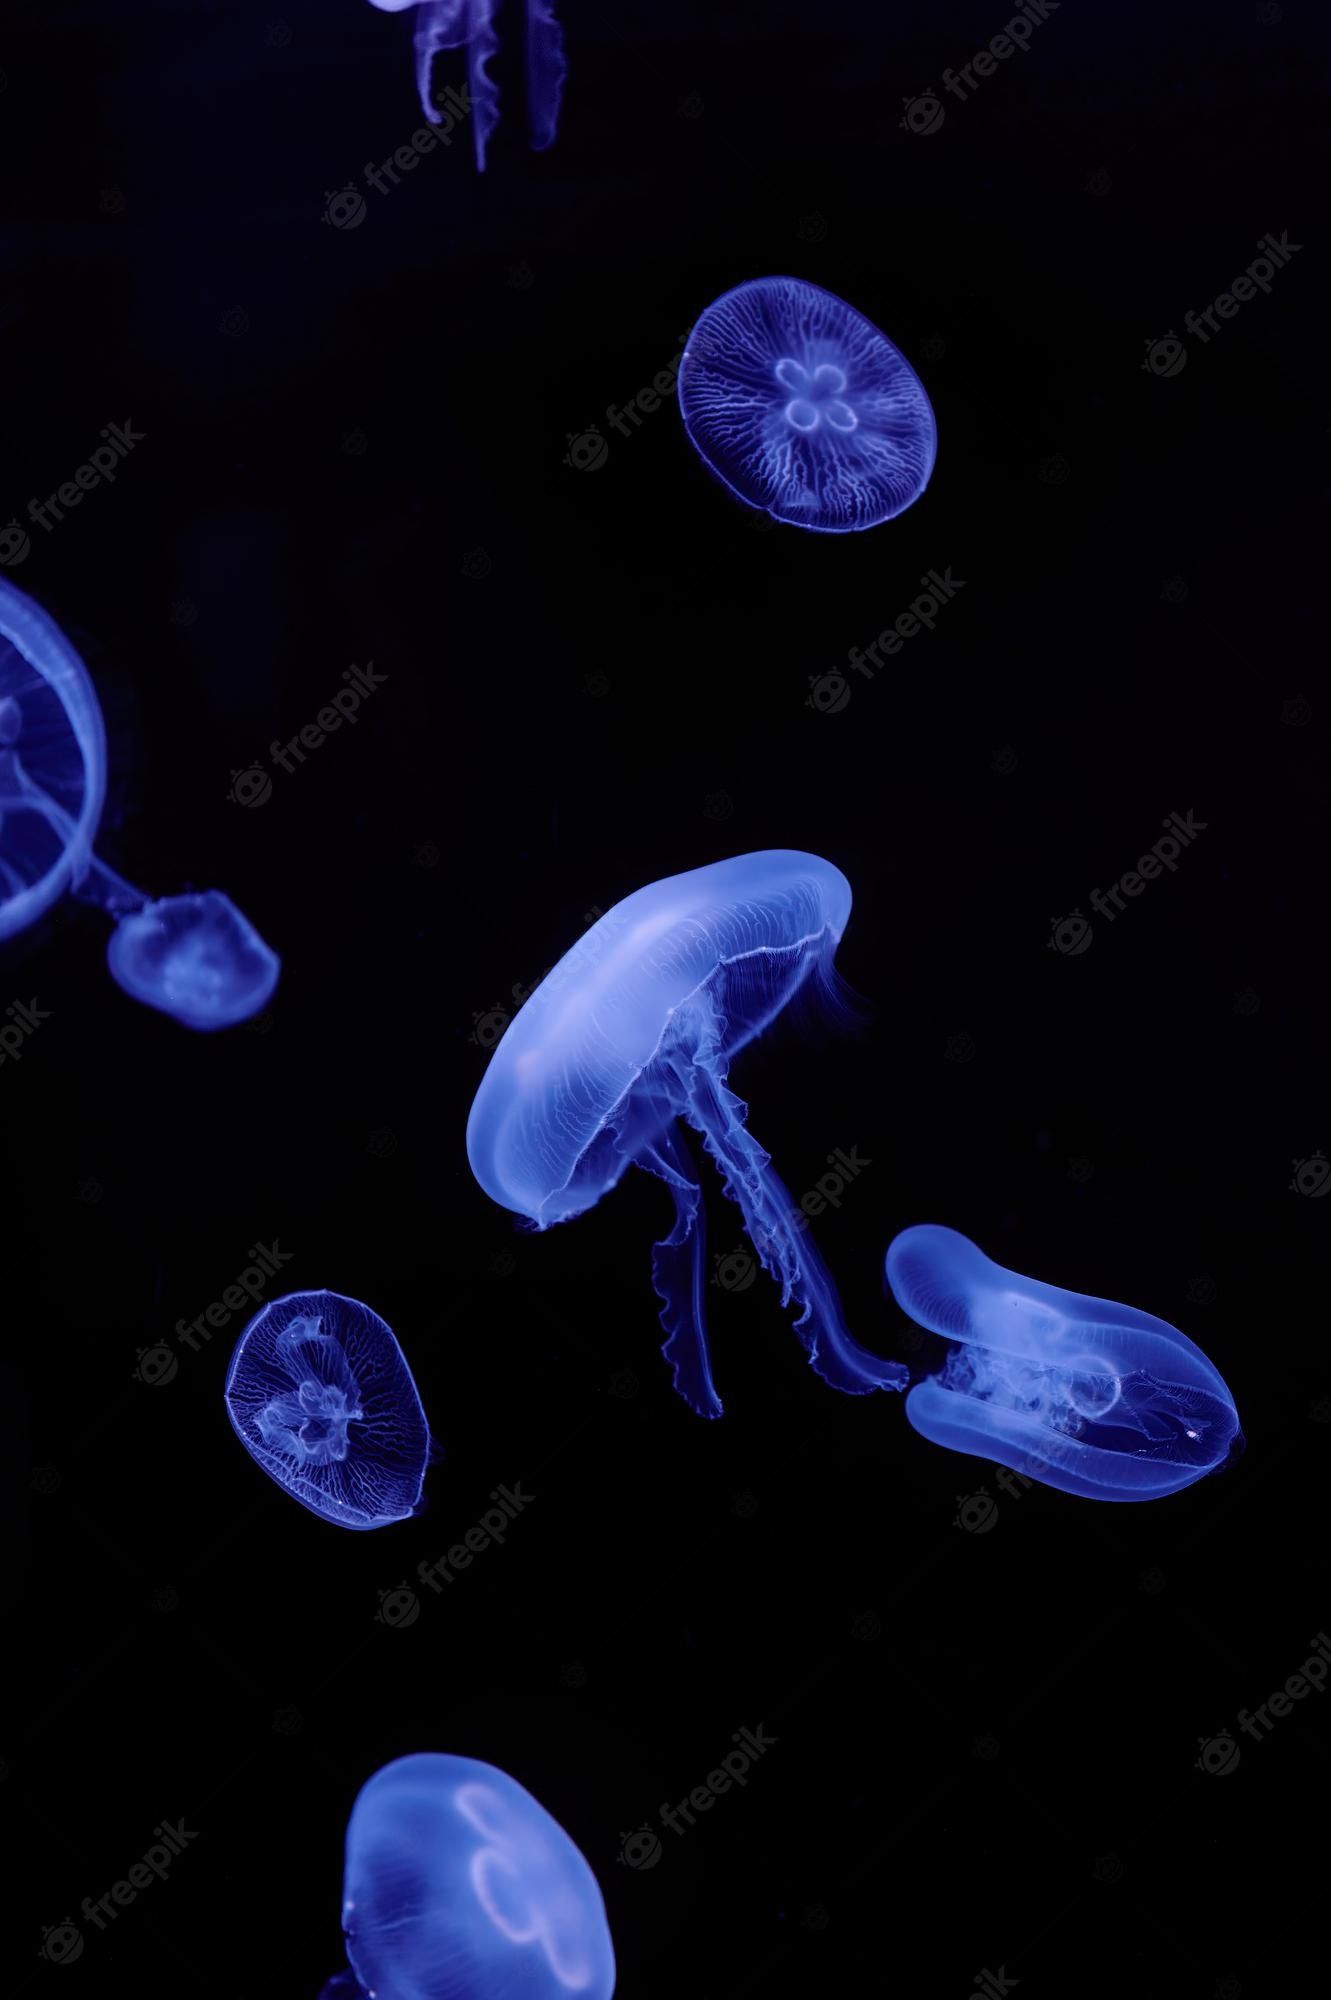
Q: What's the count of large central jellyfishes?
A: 1